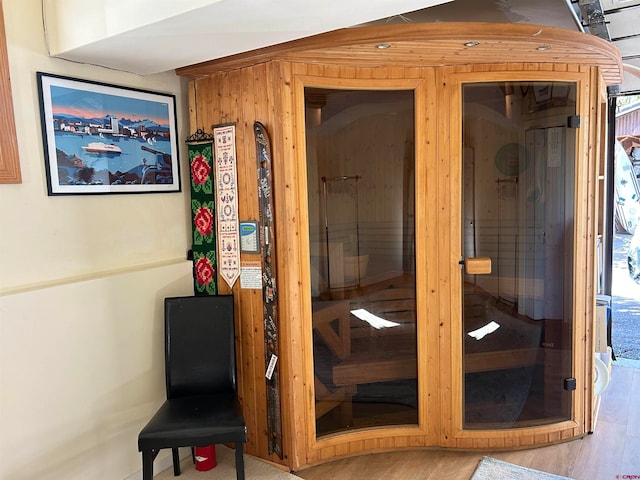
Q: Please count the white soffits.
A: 1